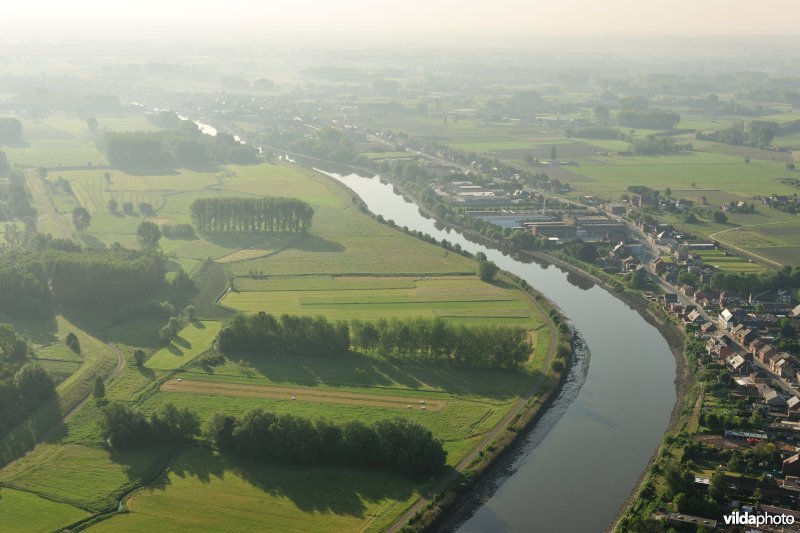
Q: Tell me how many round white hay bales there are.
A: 5